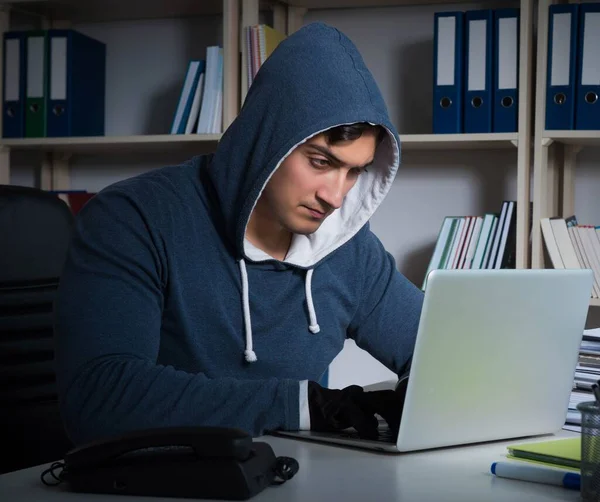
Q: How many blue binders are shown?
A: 7